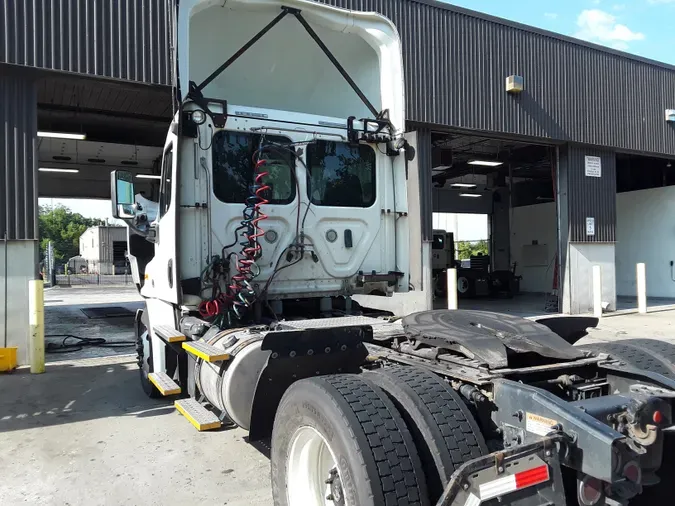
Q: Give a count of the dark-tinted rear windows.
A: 2